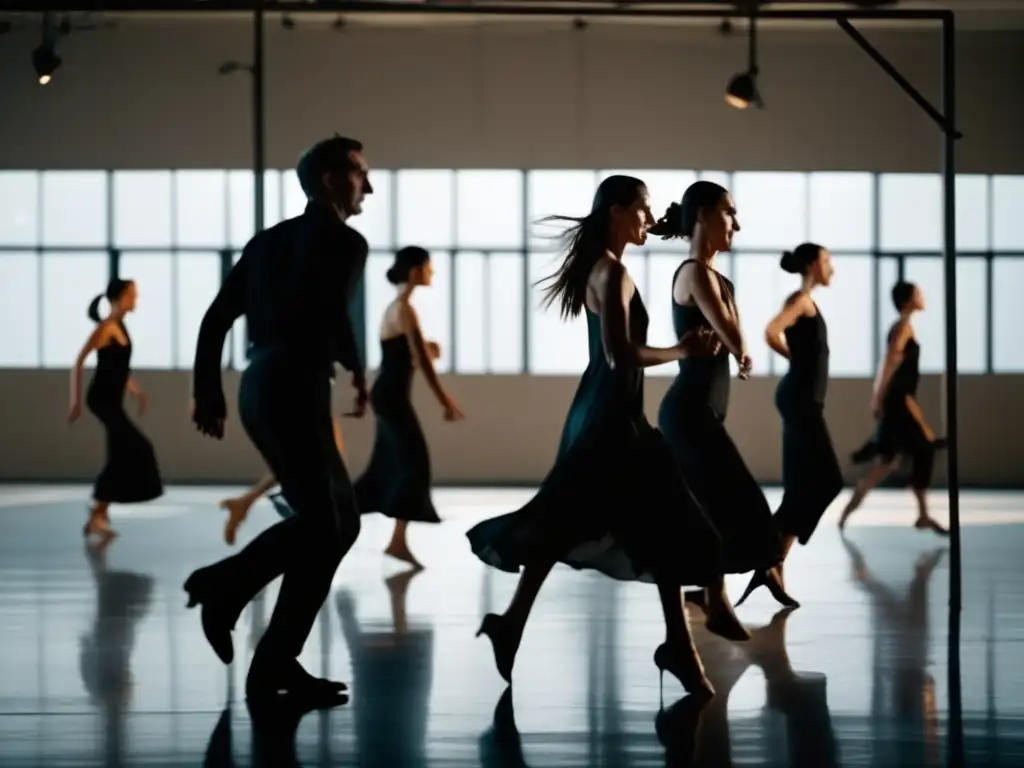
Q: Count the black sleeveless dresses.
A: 6